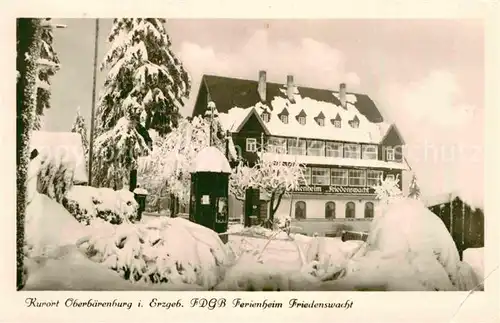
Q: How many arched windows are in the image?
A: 4